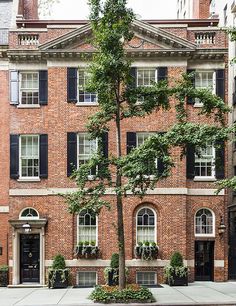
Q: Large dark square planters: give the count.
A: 3